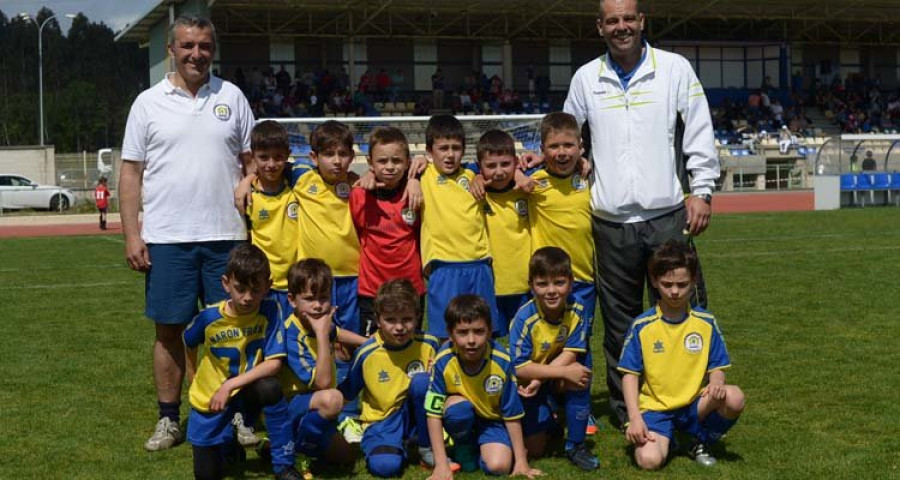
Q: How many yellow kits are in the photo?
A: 11